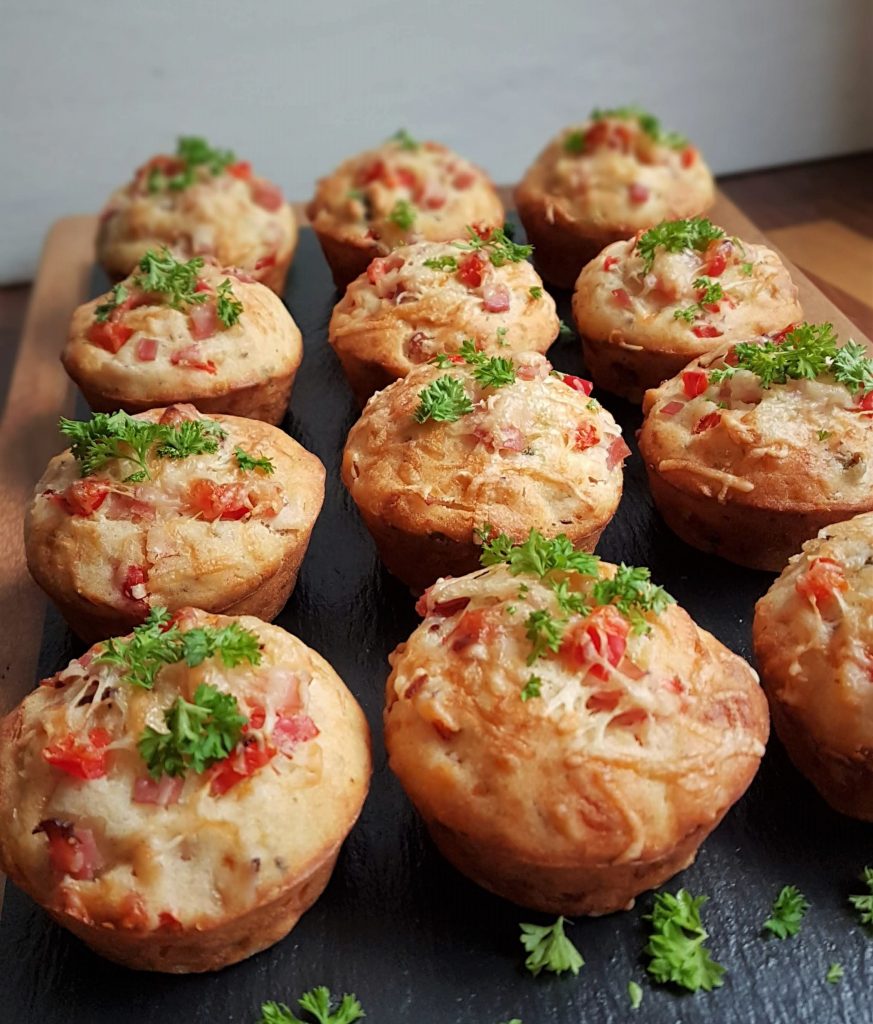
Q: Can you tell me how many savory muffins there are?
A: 12